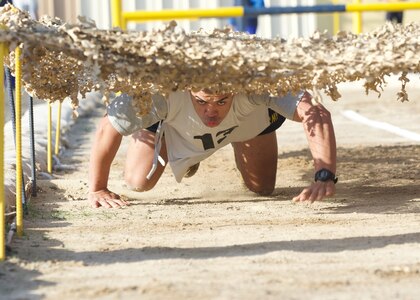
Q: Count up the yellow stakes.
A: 4